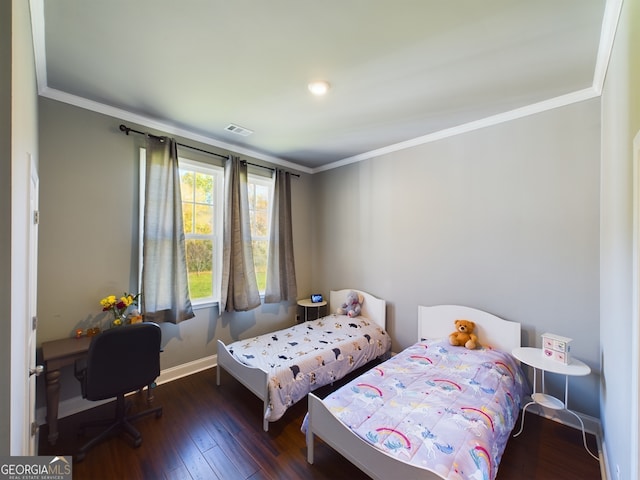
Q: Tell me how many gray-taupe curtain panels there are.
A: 3